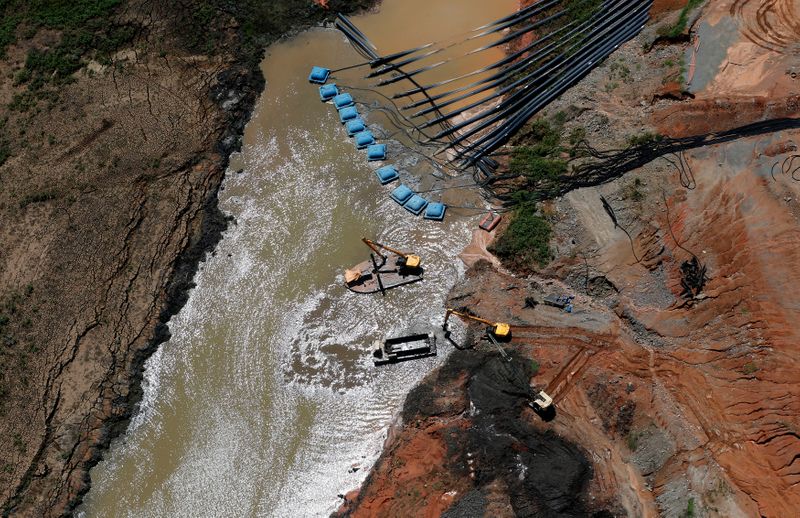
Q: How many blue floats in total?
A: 11